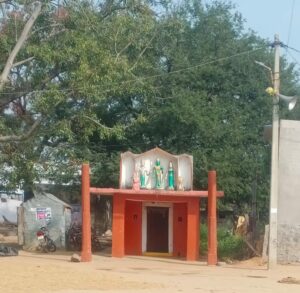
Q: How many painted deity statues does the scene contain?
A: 5